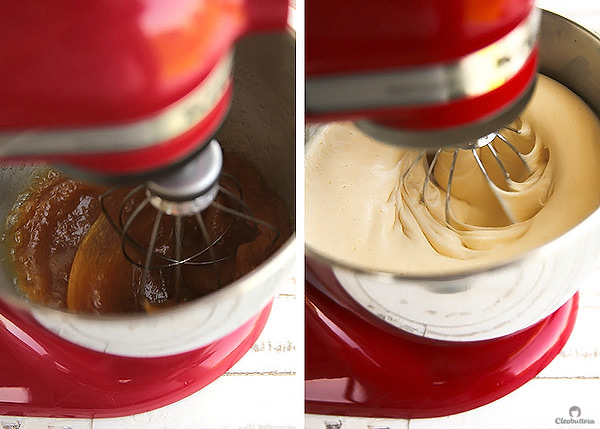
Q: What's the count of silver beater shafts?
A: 2